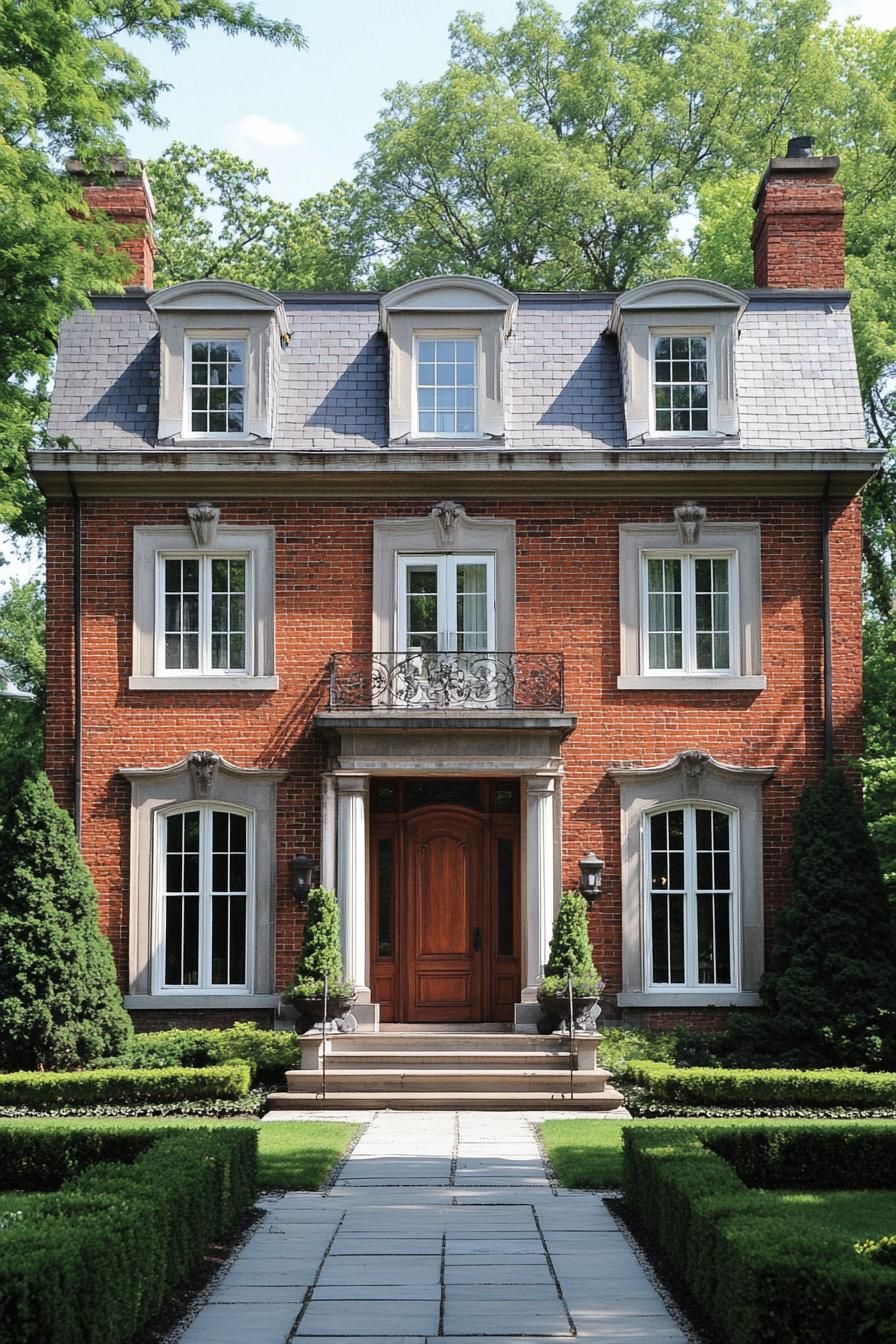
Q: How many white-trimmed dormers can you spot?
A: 3